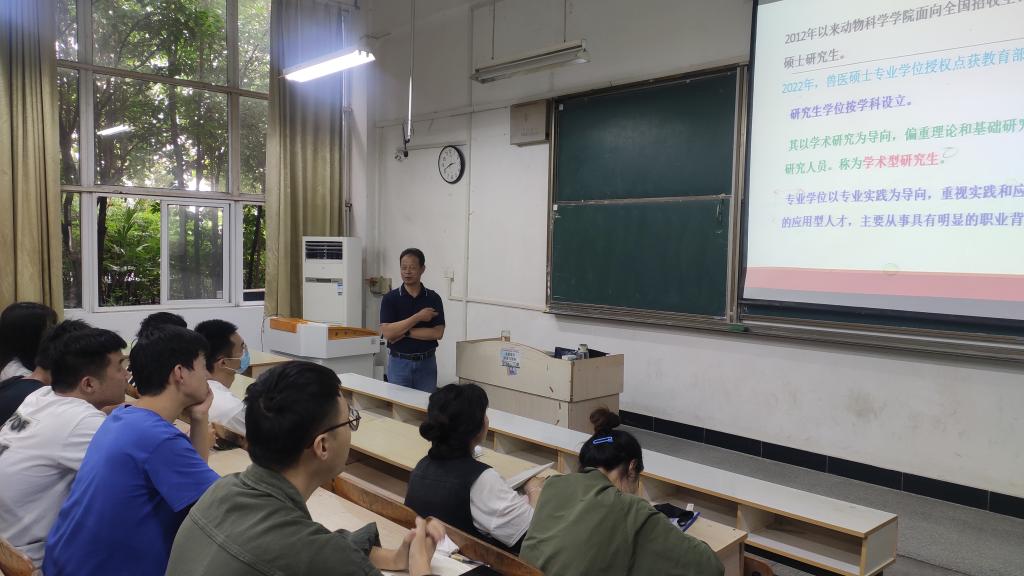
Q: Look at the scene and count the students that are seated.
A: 9